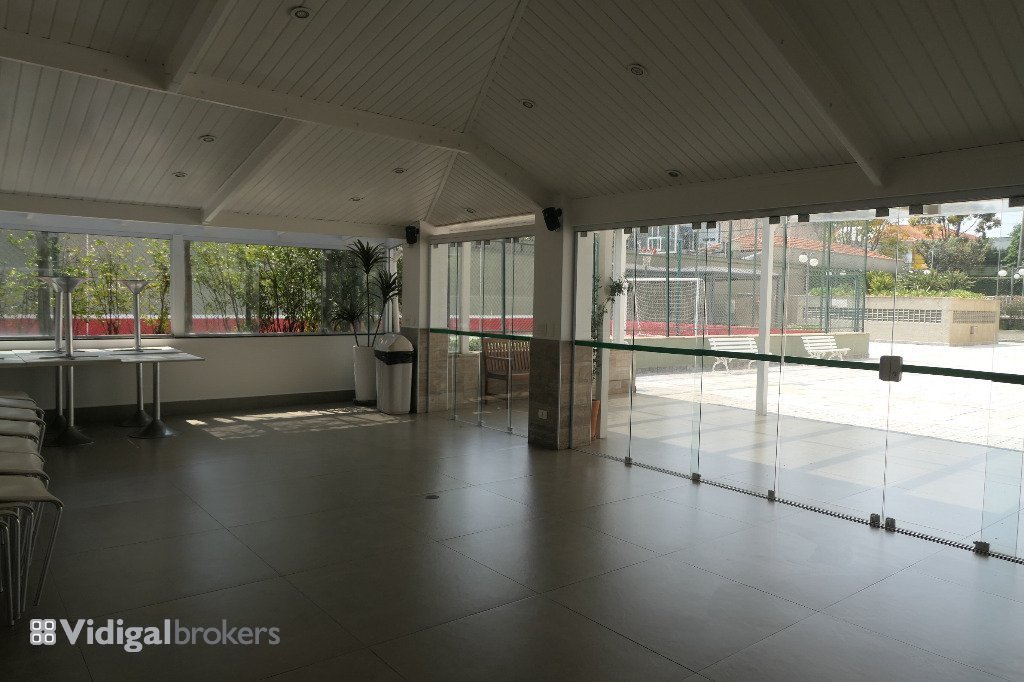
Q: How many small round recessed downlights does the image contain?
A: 9